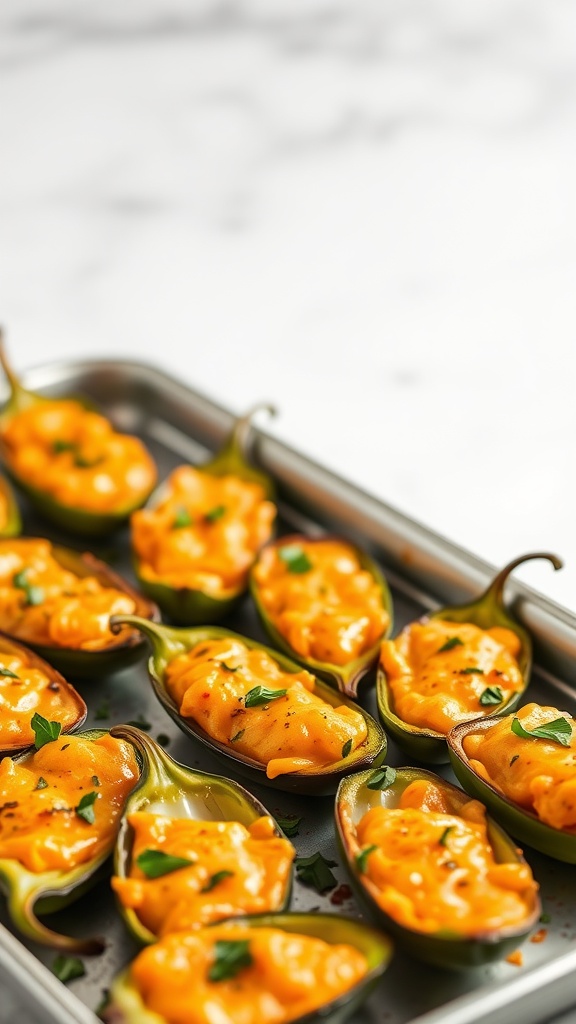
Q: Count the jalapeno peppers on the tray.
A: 13